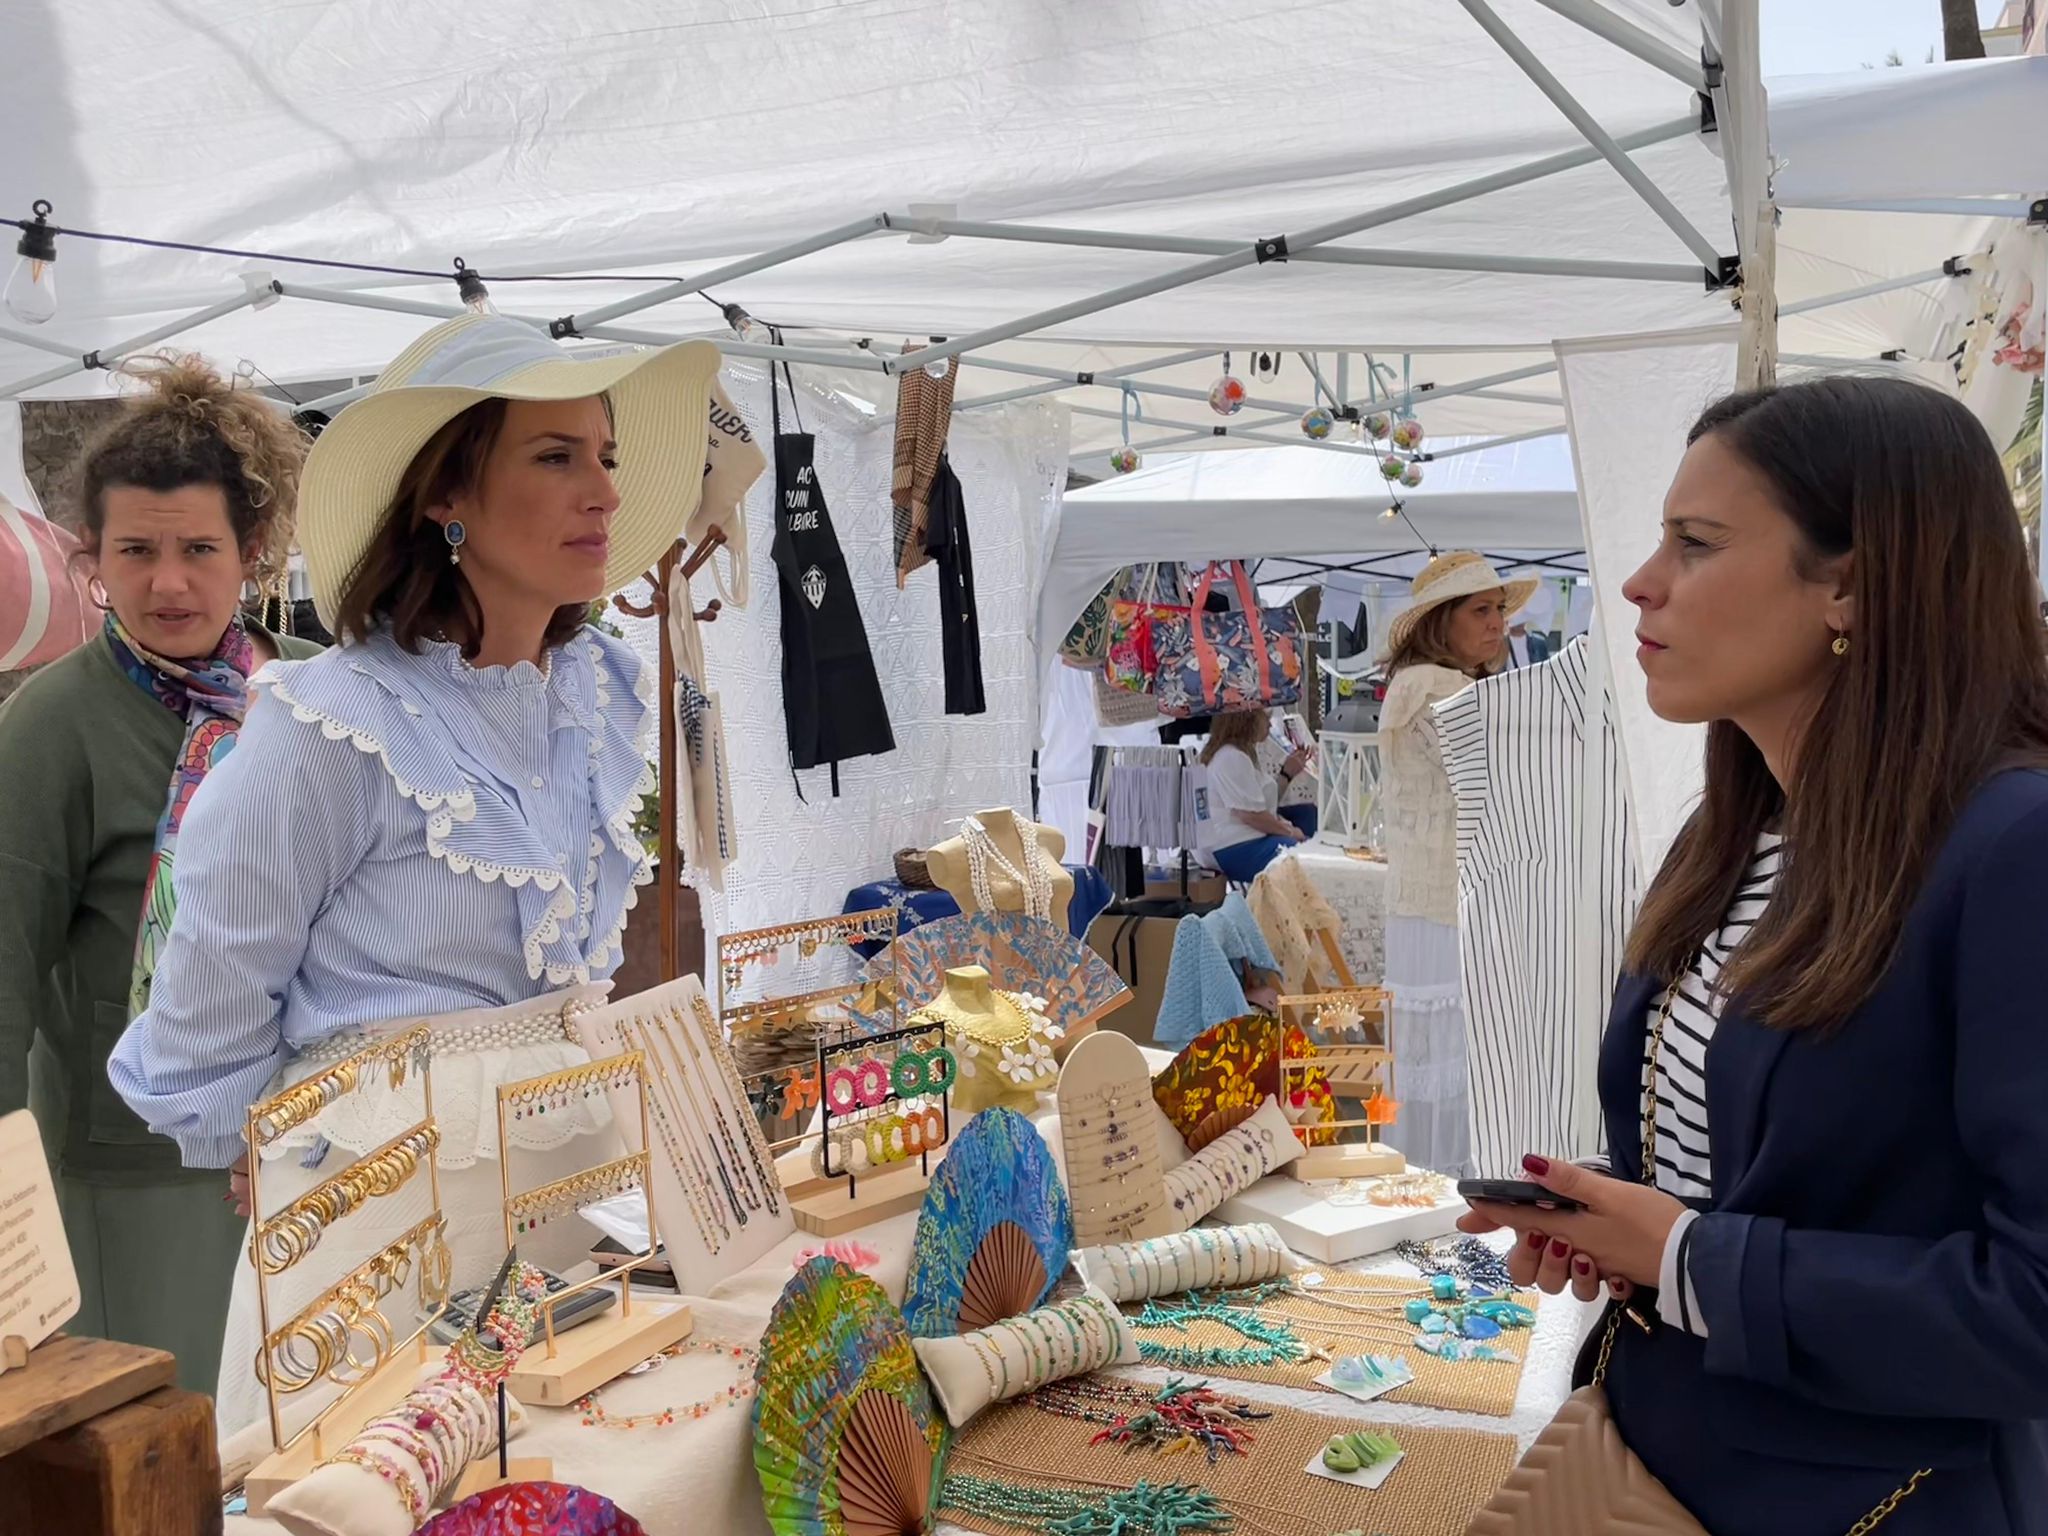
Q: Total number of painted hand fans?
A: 5